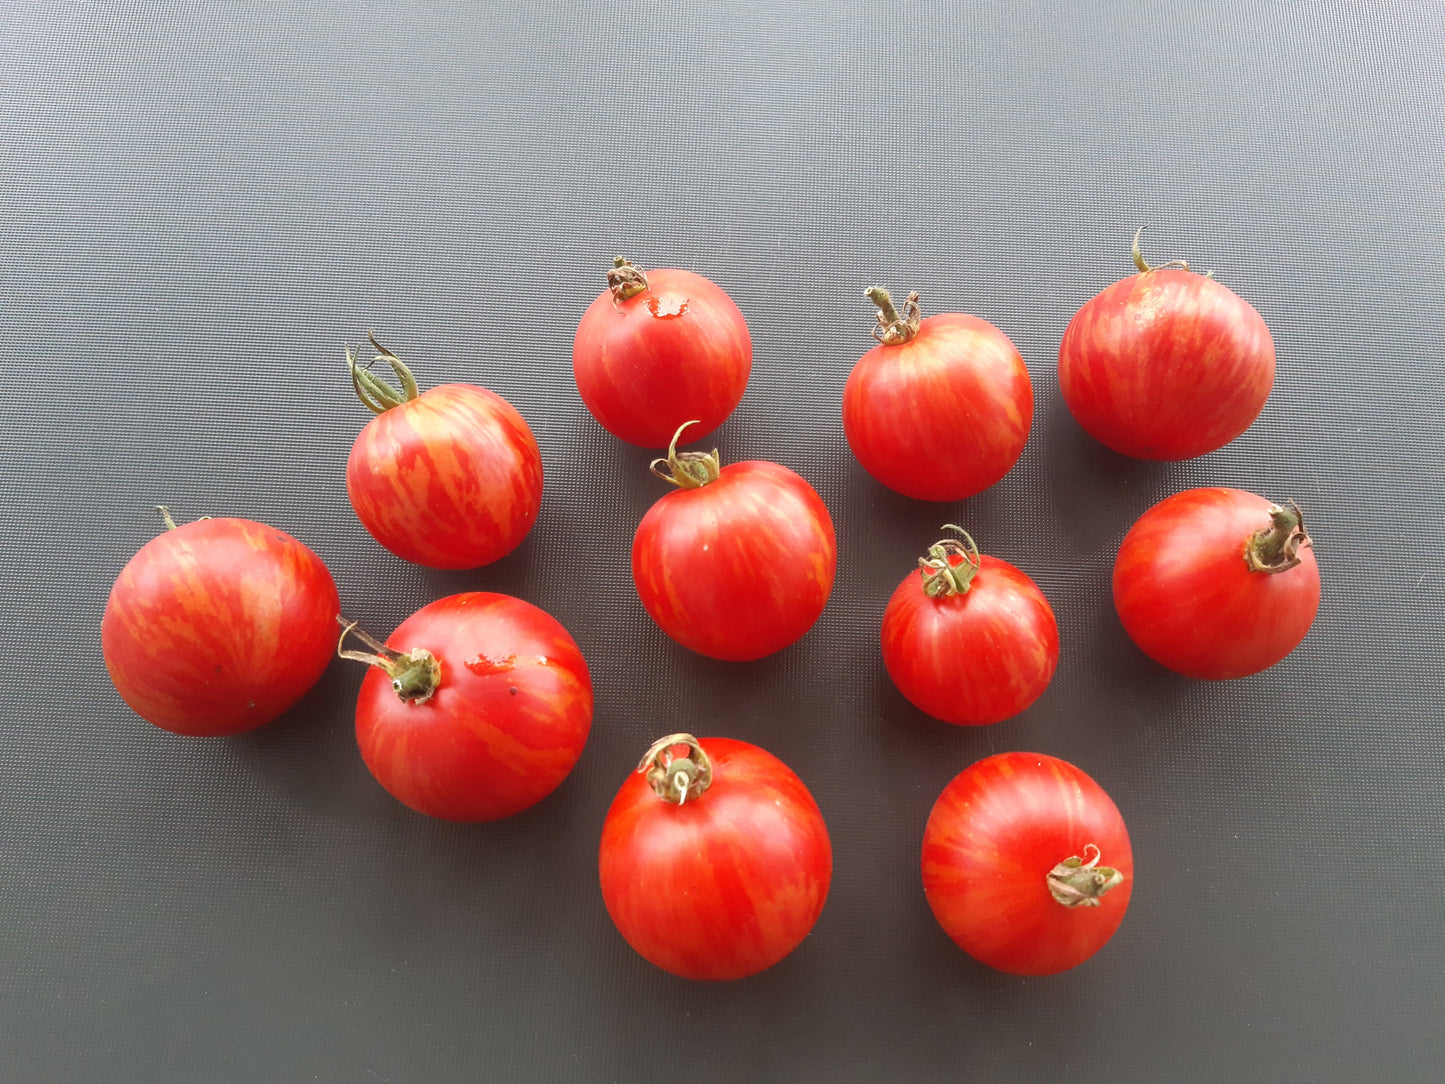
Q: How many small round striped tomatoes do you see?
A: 11